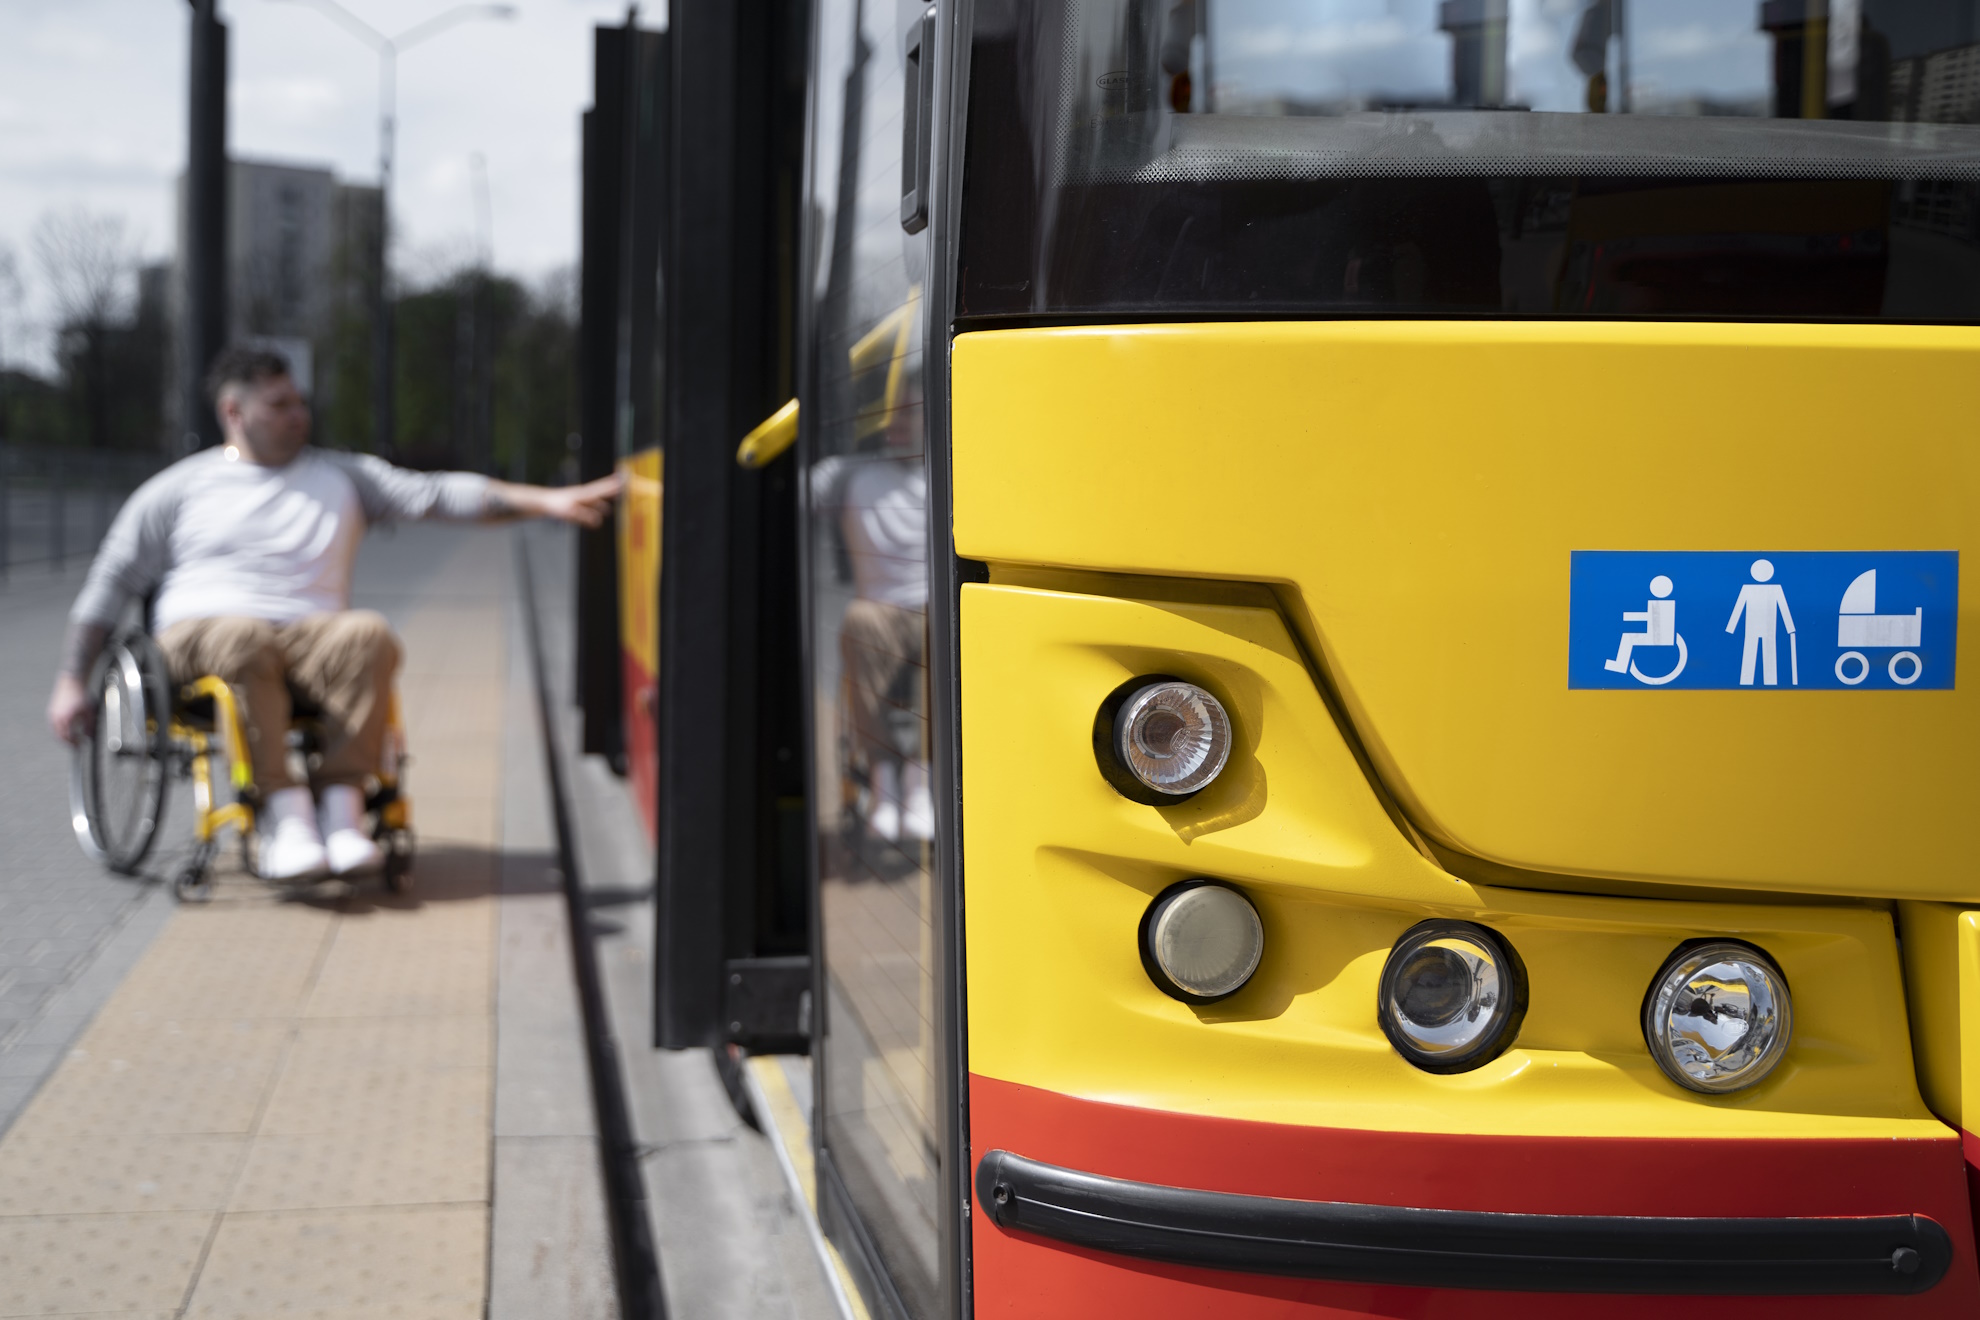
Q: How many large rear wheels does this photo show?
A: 1